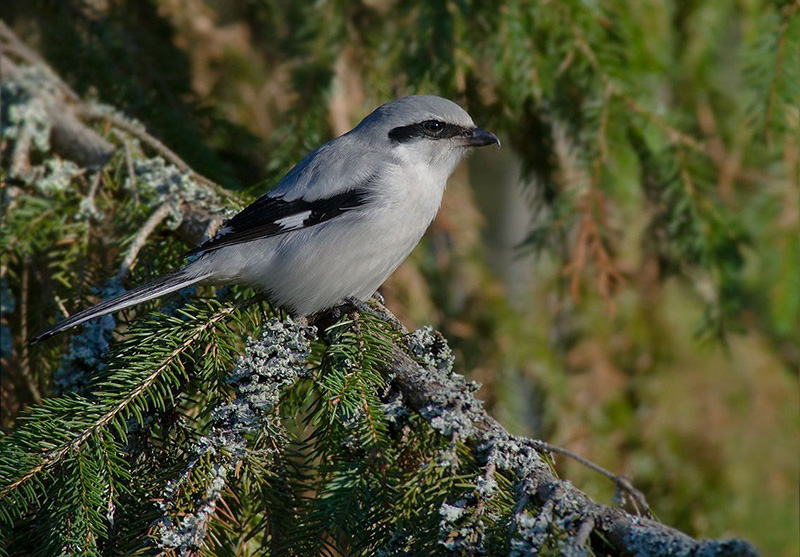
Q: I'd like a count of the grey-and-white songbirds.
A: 1